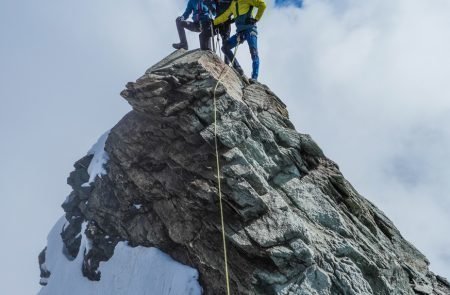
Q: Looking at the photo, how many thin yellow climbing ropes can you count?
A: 1